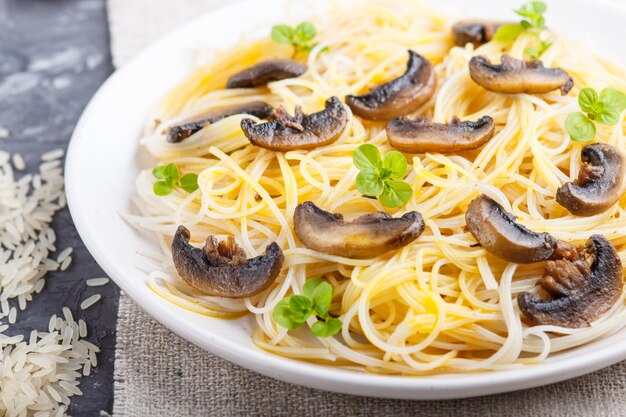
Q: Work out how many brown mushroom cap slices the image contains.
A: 12